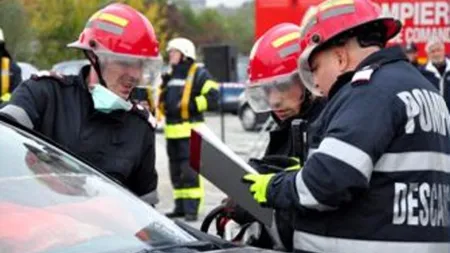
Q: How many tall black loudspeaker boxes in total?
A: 1